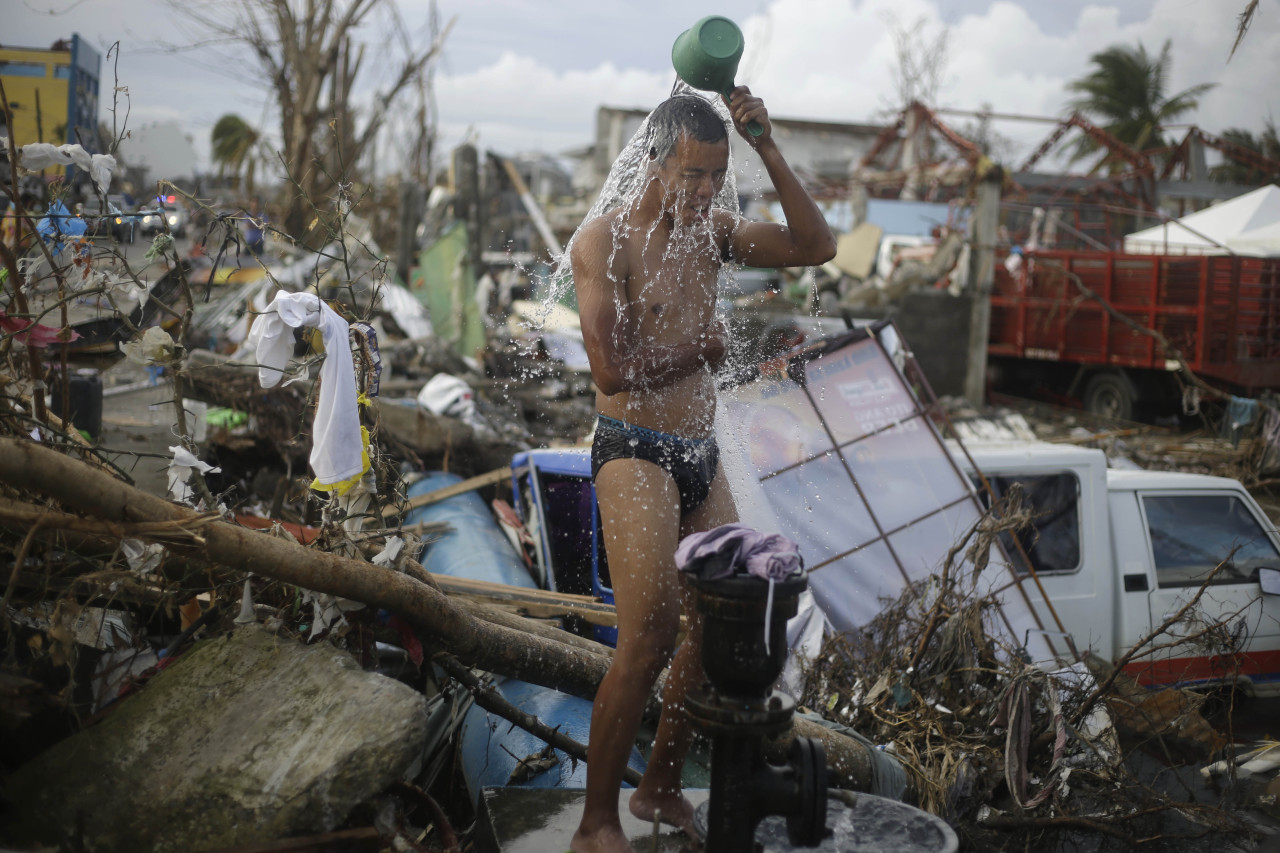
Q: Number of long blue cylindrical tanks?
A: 1